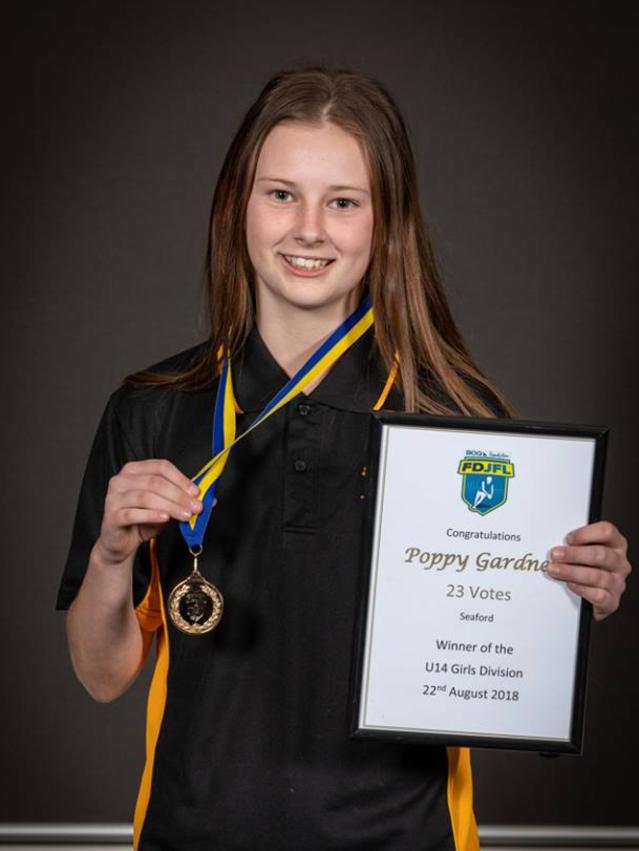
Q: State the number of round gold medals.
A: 1